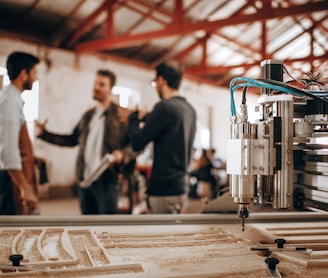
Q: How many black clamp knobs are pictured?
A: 3